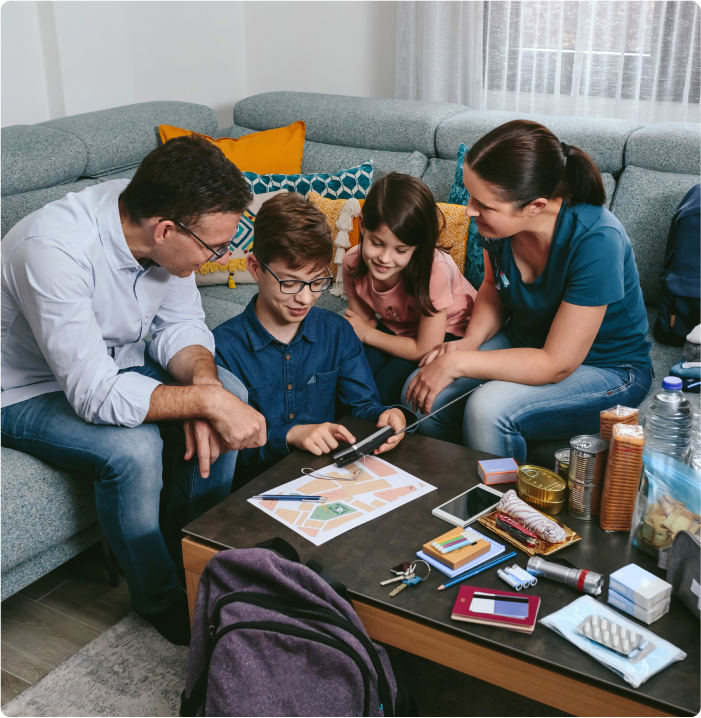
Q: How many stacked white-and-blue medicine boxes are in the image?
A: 2